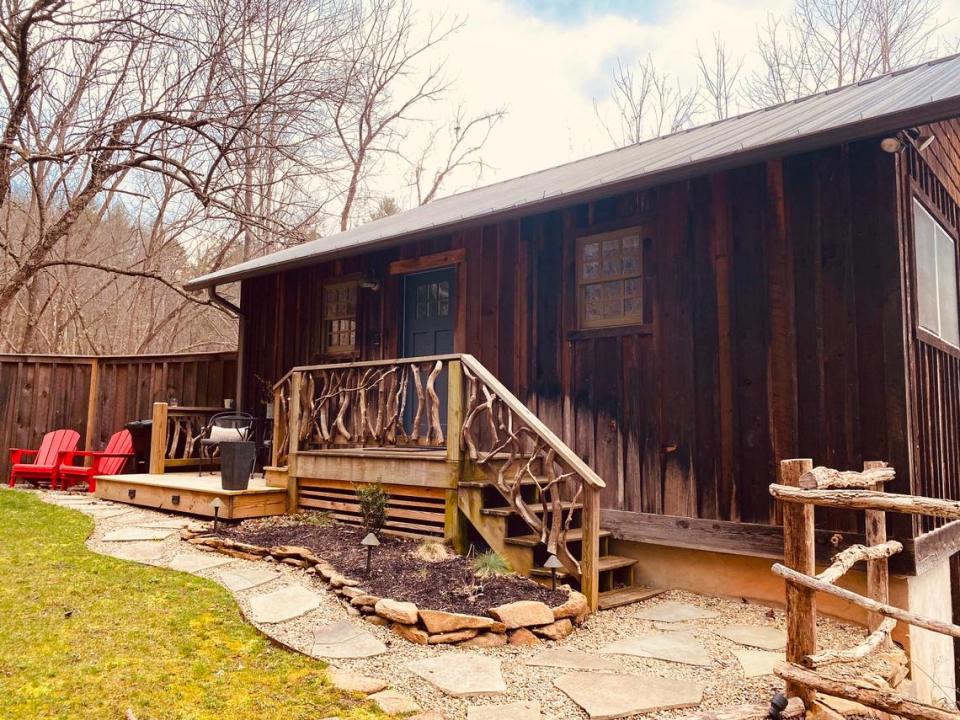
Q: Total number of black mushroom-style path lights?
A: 3